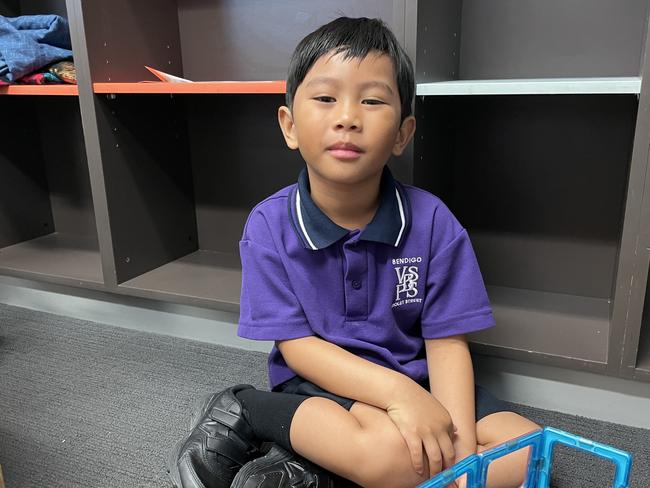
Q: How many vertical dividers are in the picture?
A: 3